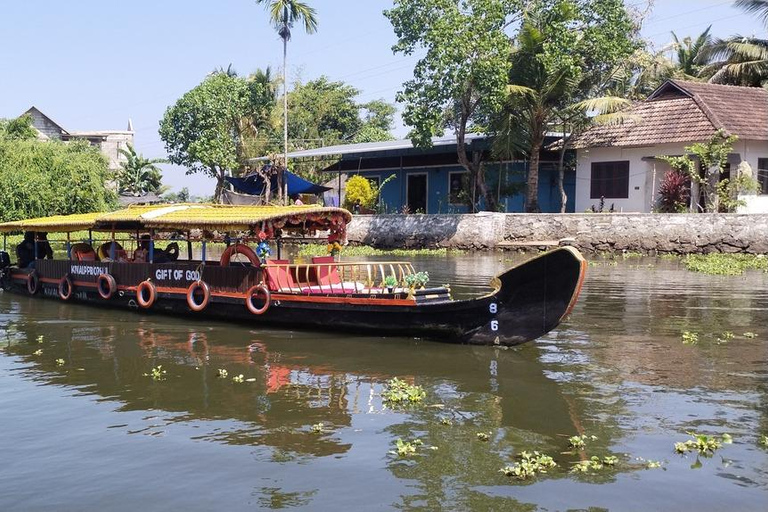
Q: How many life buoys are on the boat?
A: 7